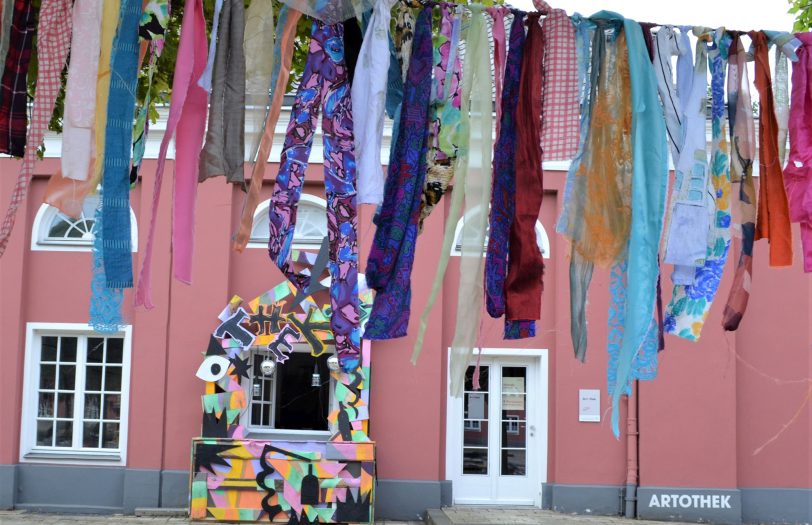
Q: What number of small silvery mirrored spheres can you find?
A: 2